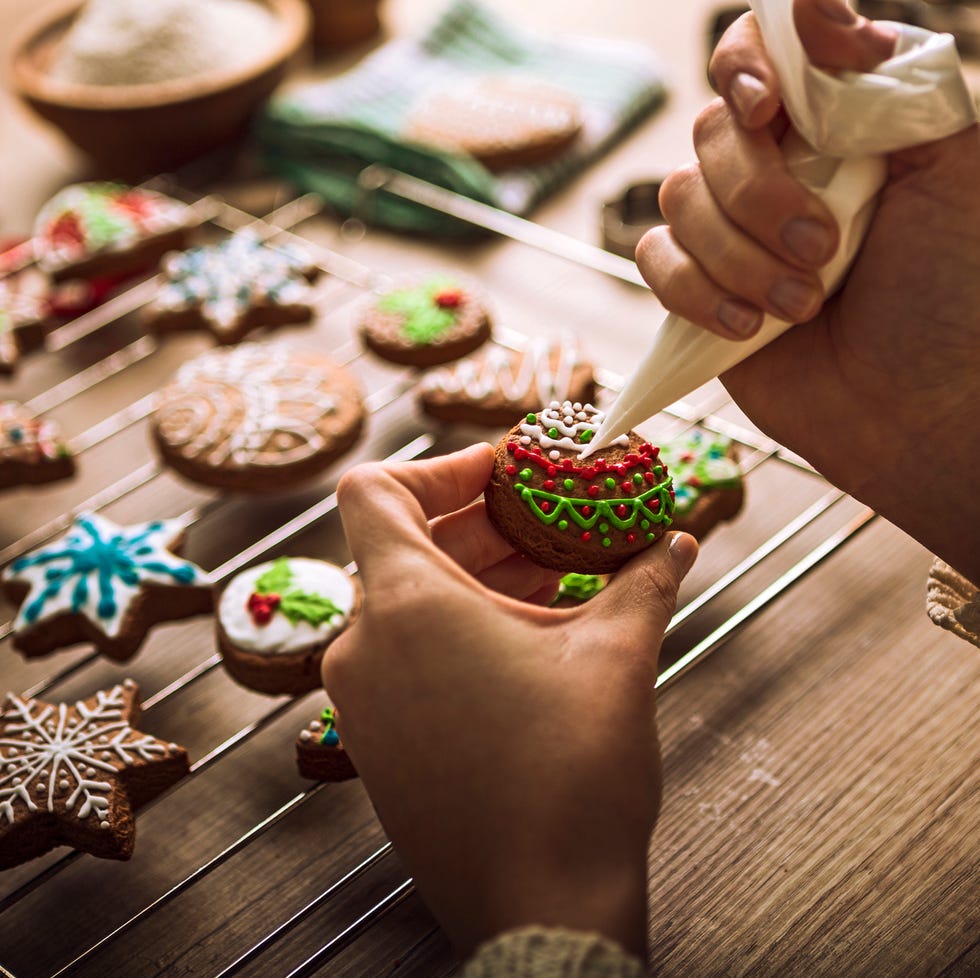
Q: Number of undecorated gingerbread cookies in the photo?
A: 1